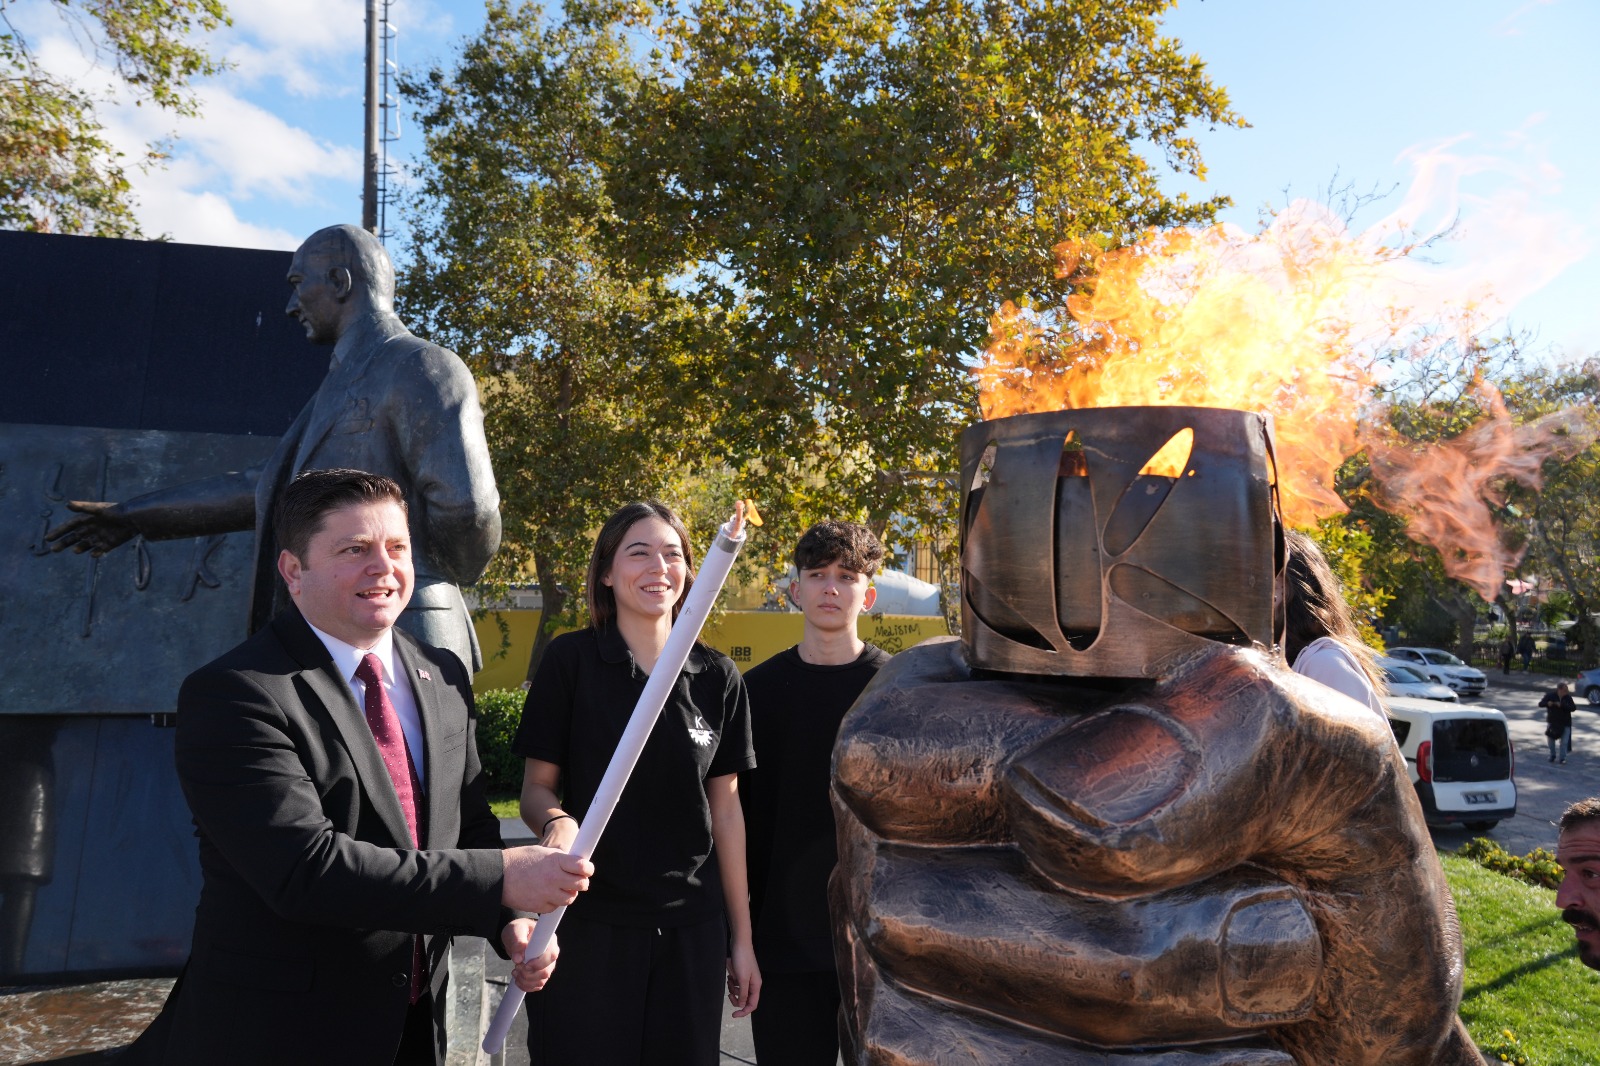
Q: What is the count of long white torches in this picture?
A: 1